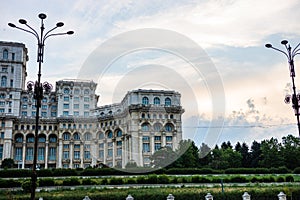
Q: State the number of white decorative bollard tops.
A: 7